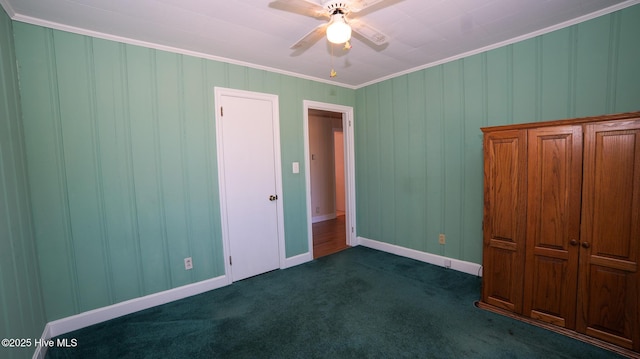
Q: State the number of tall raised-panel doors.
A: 3